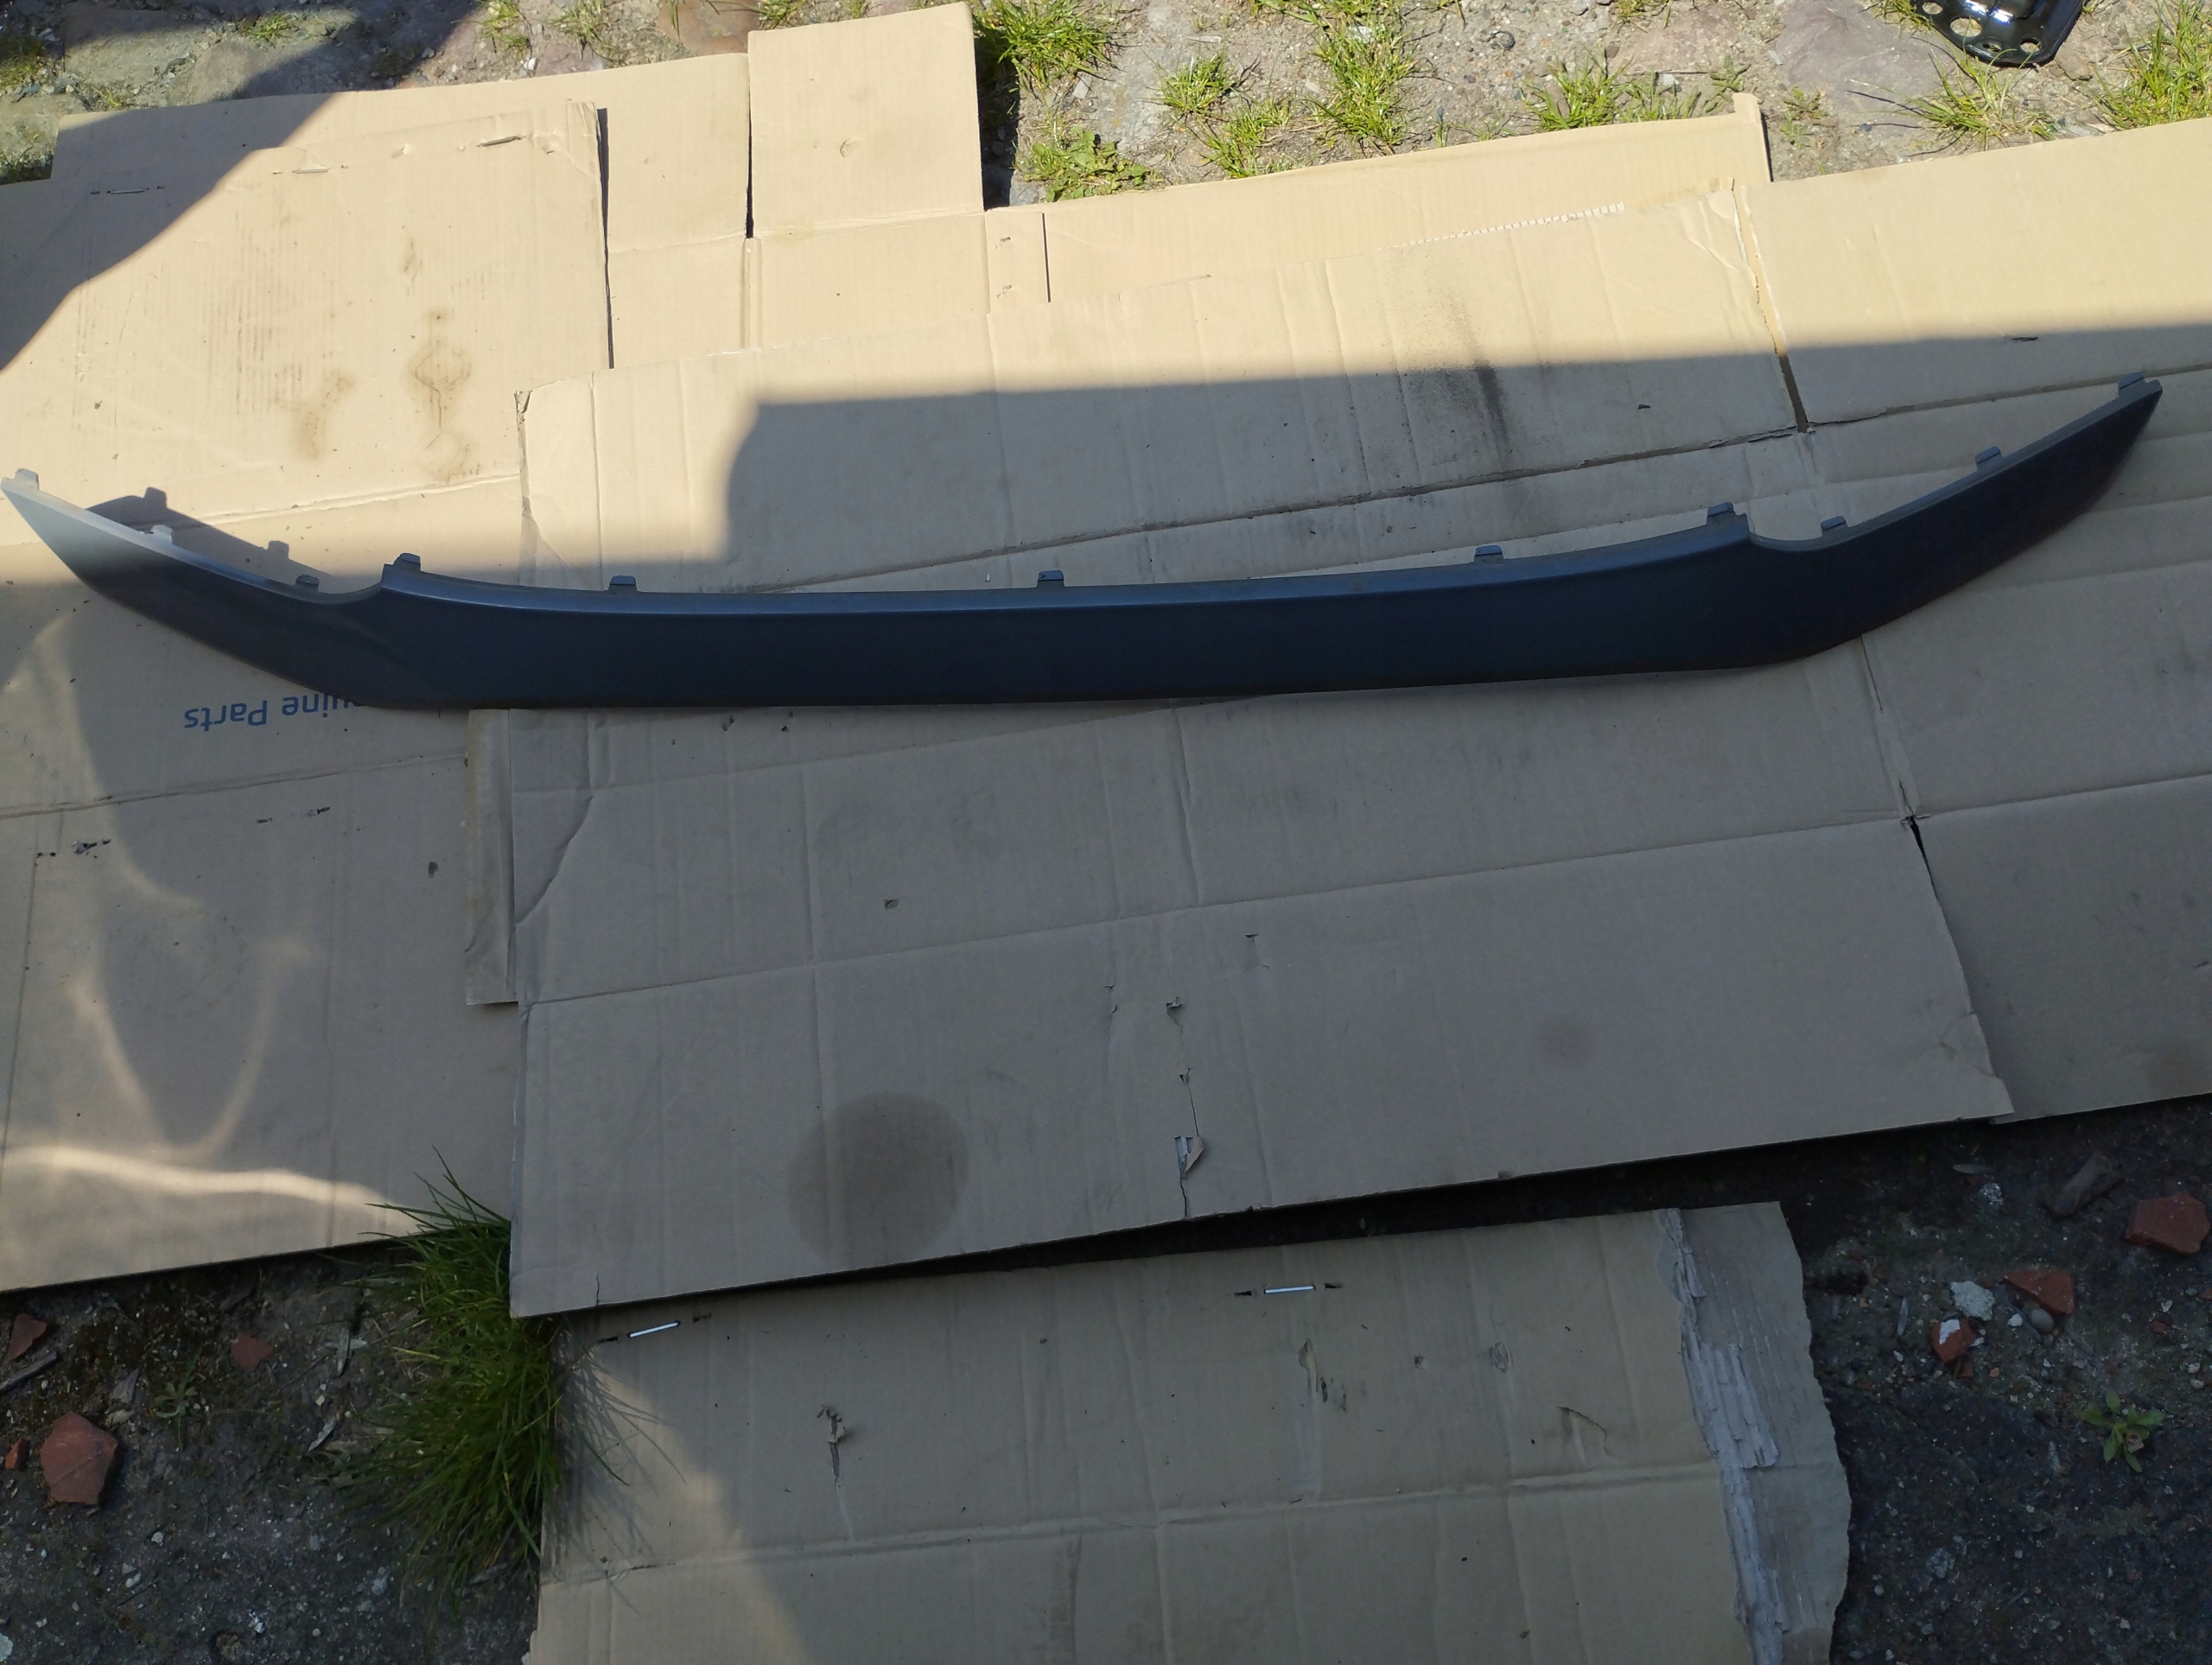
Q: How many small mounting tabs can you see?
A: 11